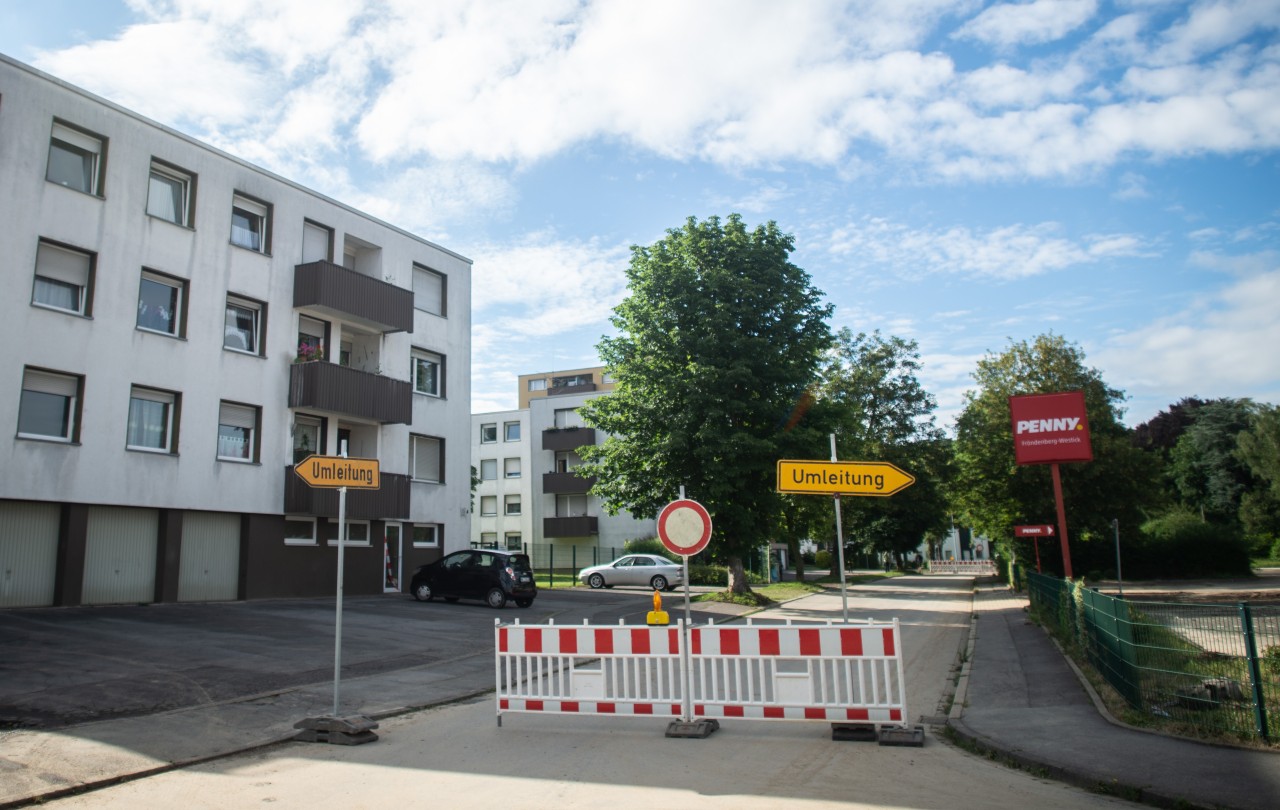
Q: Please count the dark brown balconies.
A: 7